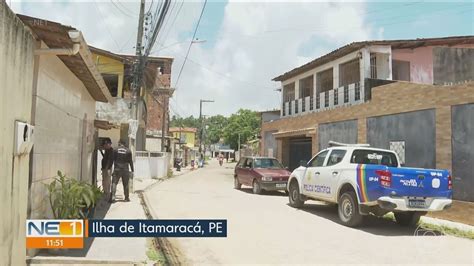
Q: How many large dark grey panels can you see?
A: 3